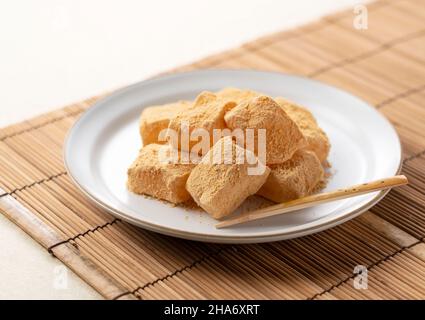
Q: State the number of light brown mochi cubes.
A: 8